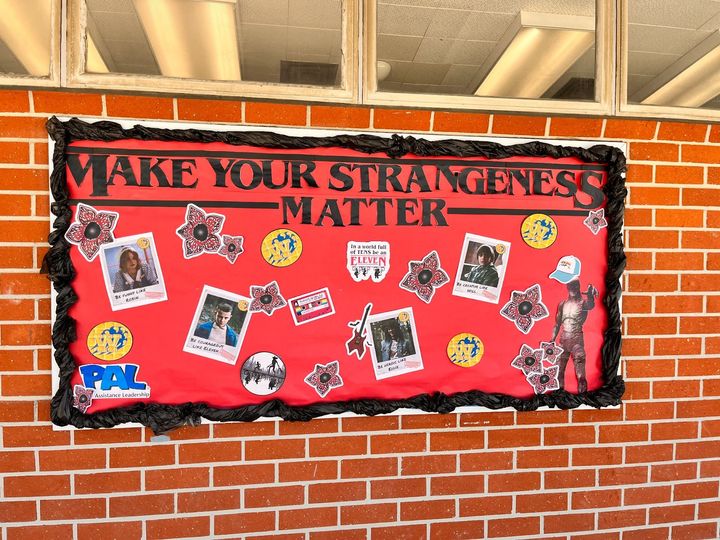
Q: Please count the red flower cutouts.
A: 12